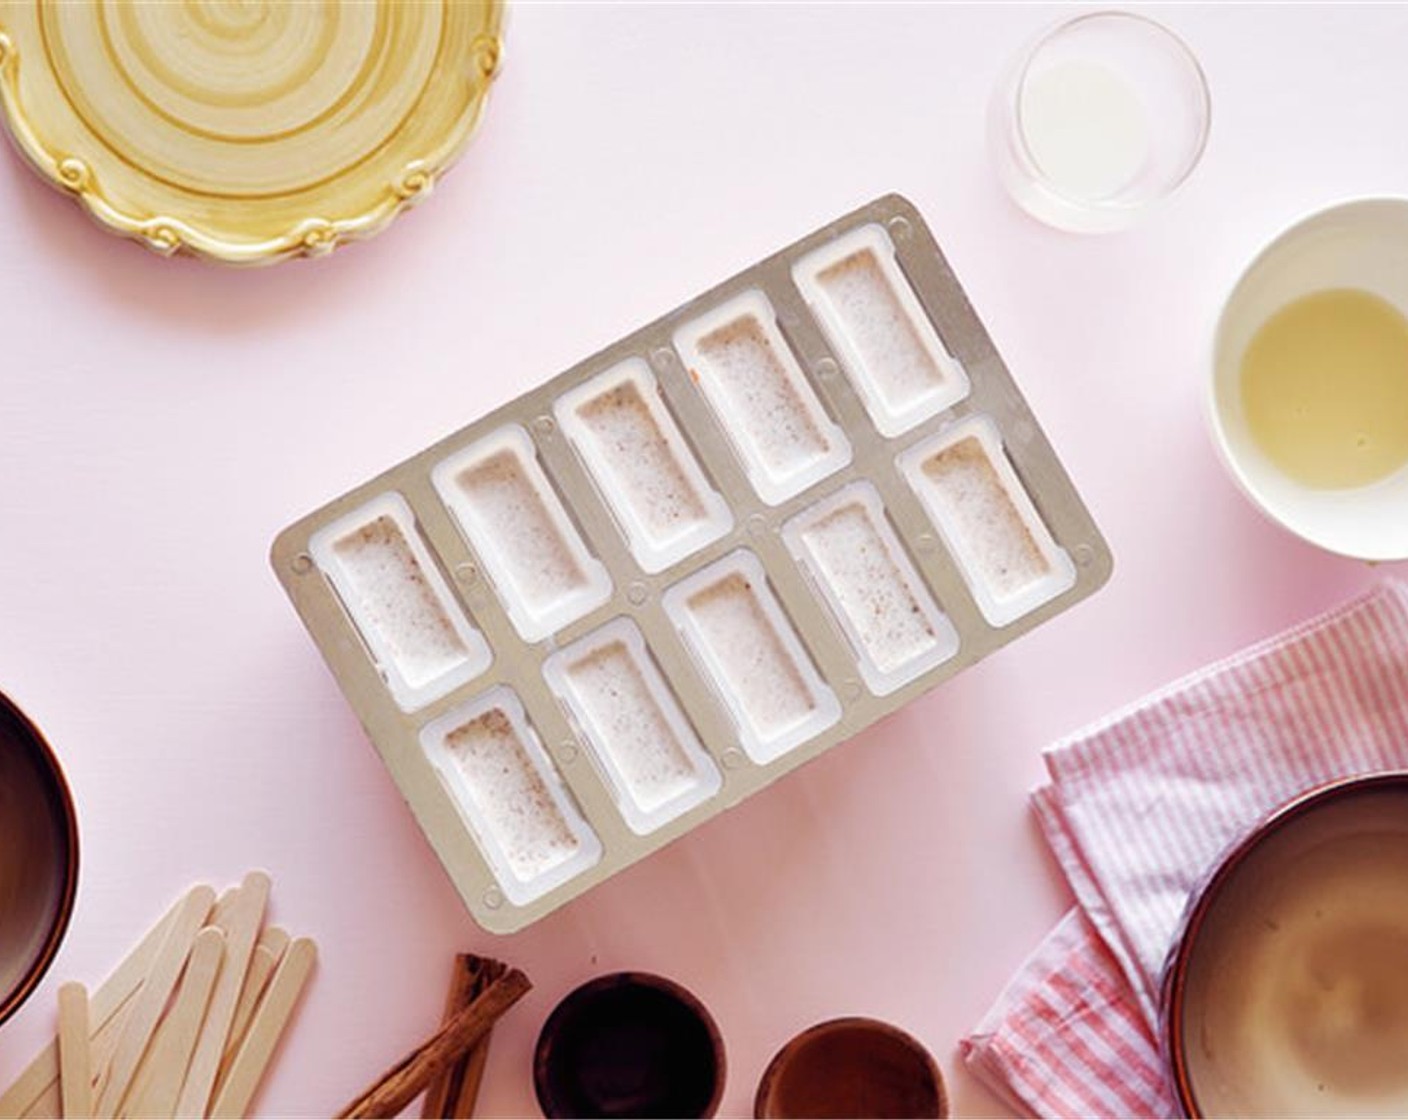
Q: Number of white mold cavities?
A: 10